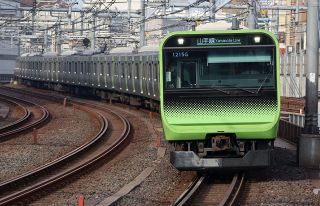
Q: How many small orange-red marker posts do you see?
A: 7